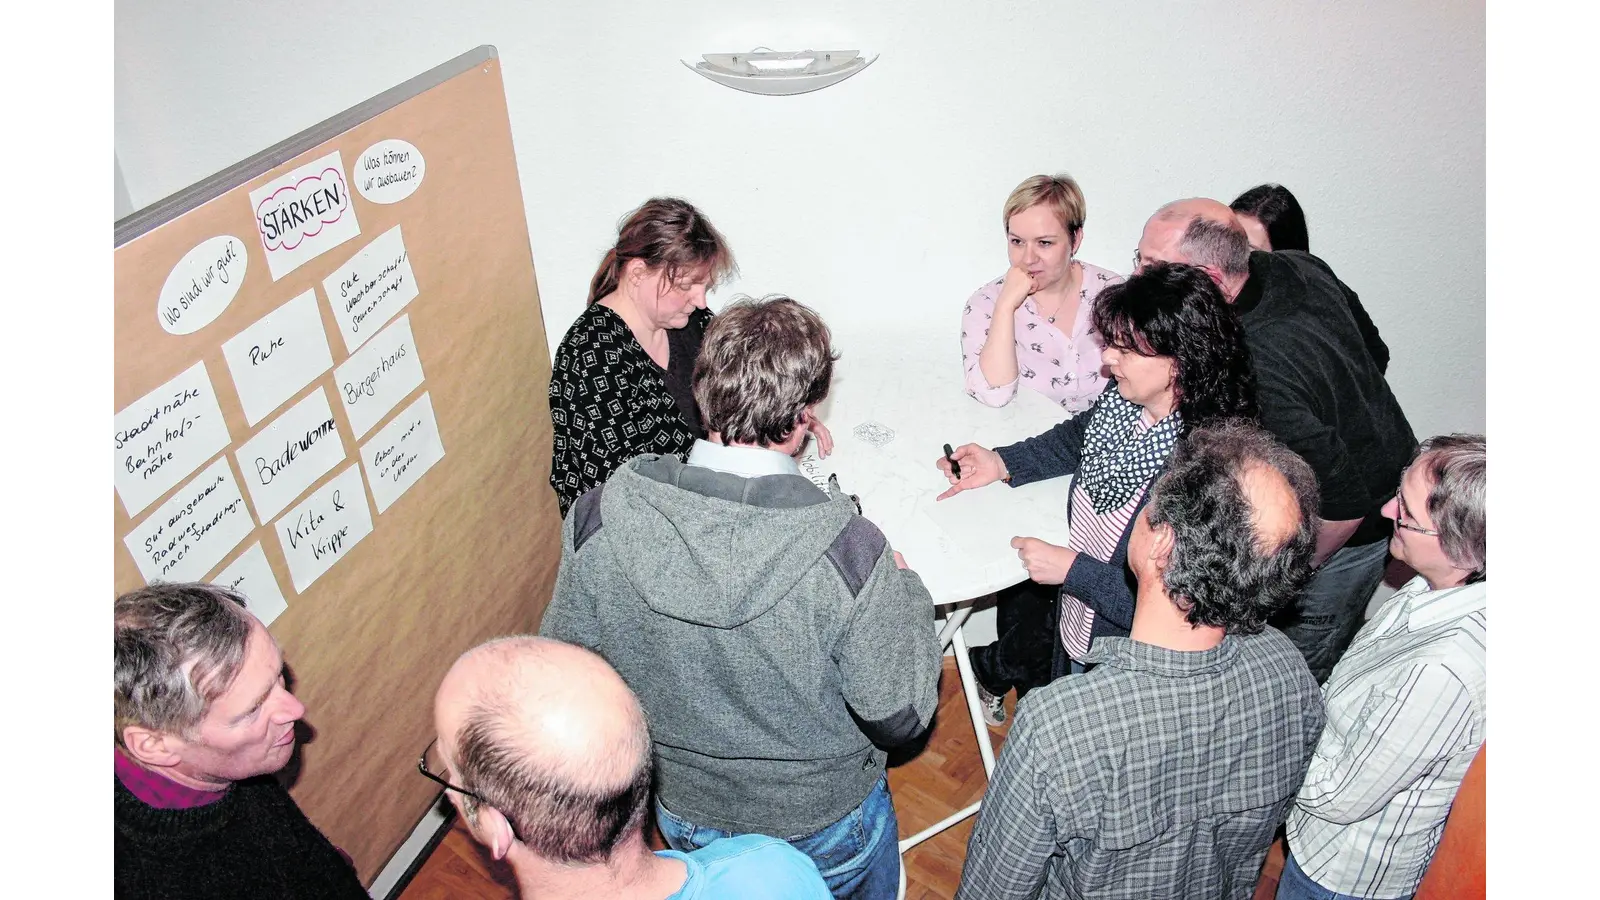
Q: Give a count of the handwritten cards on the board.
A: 12